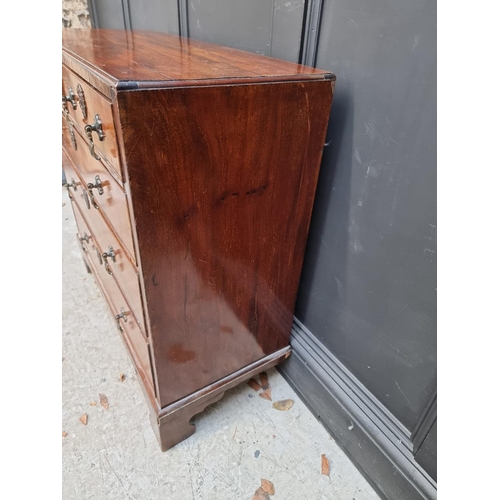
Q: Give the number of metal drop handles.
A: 7